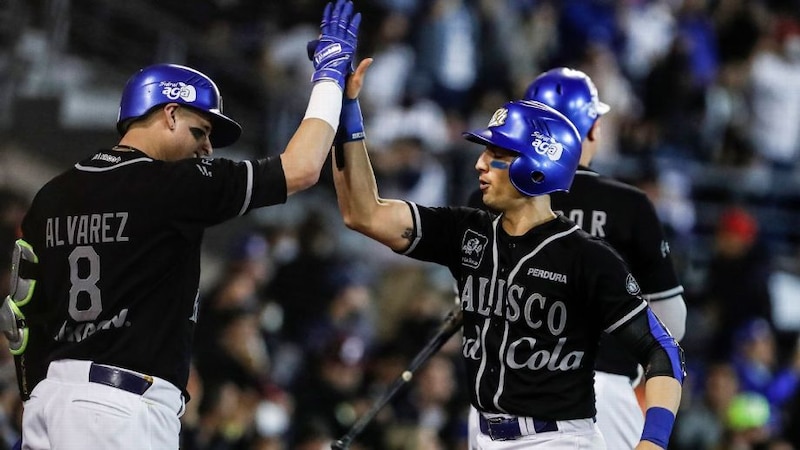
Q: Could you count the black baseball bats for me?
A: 1